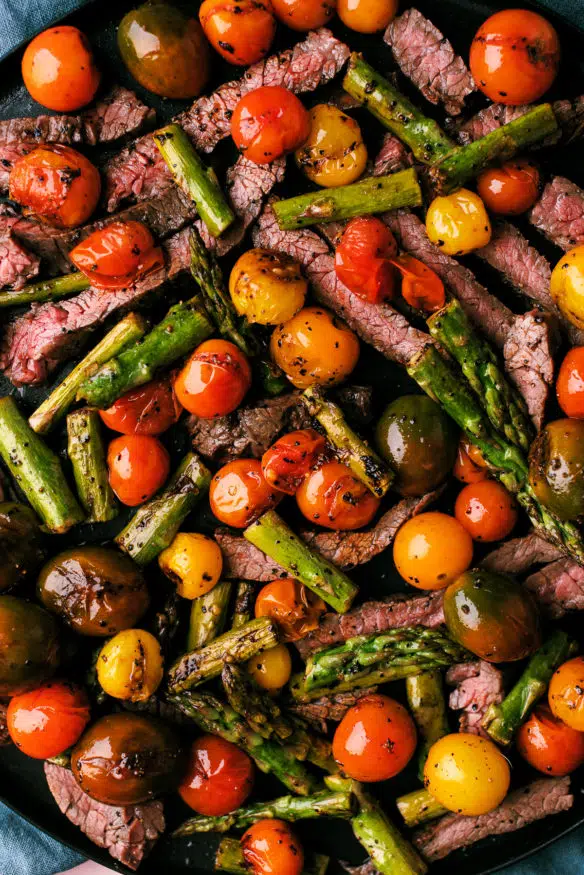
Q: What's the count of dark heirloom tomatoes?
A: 8